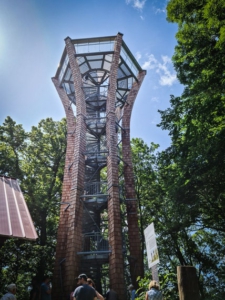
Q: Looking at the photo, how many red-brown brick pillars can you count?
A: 4